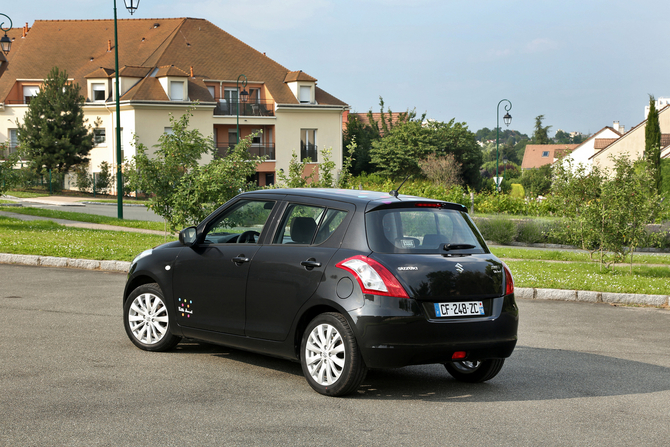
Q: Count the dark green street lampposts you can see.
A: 4